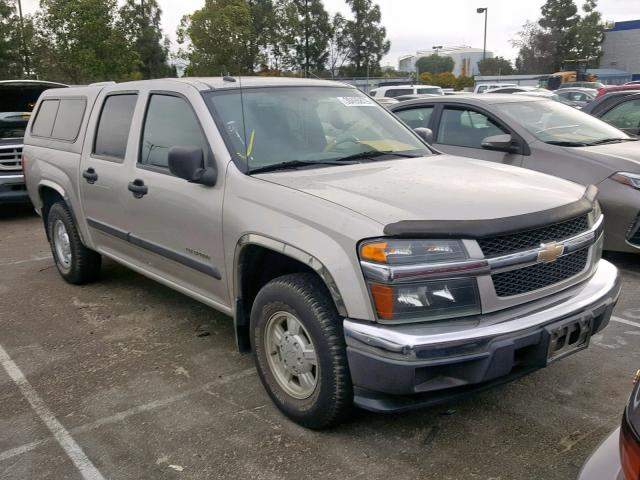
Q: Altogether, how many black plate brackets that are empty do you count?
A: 1